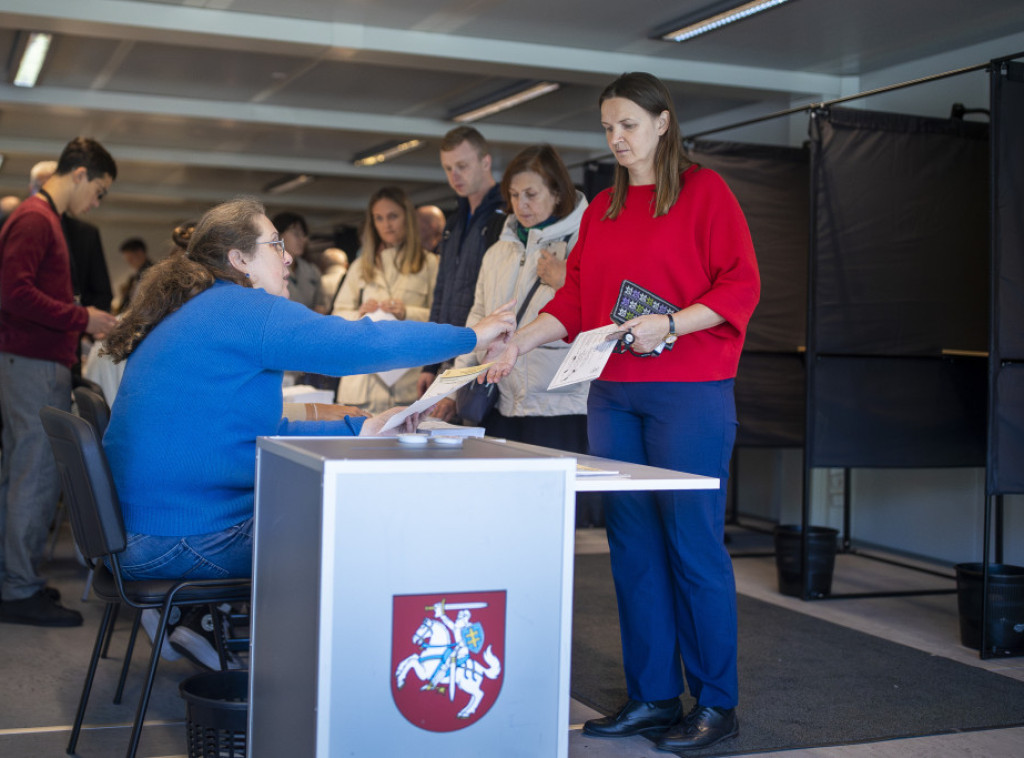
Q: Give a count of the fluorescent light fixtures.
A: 5